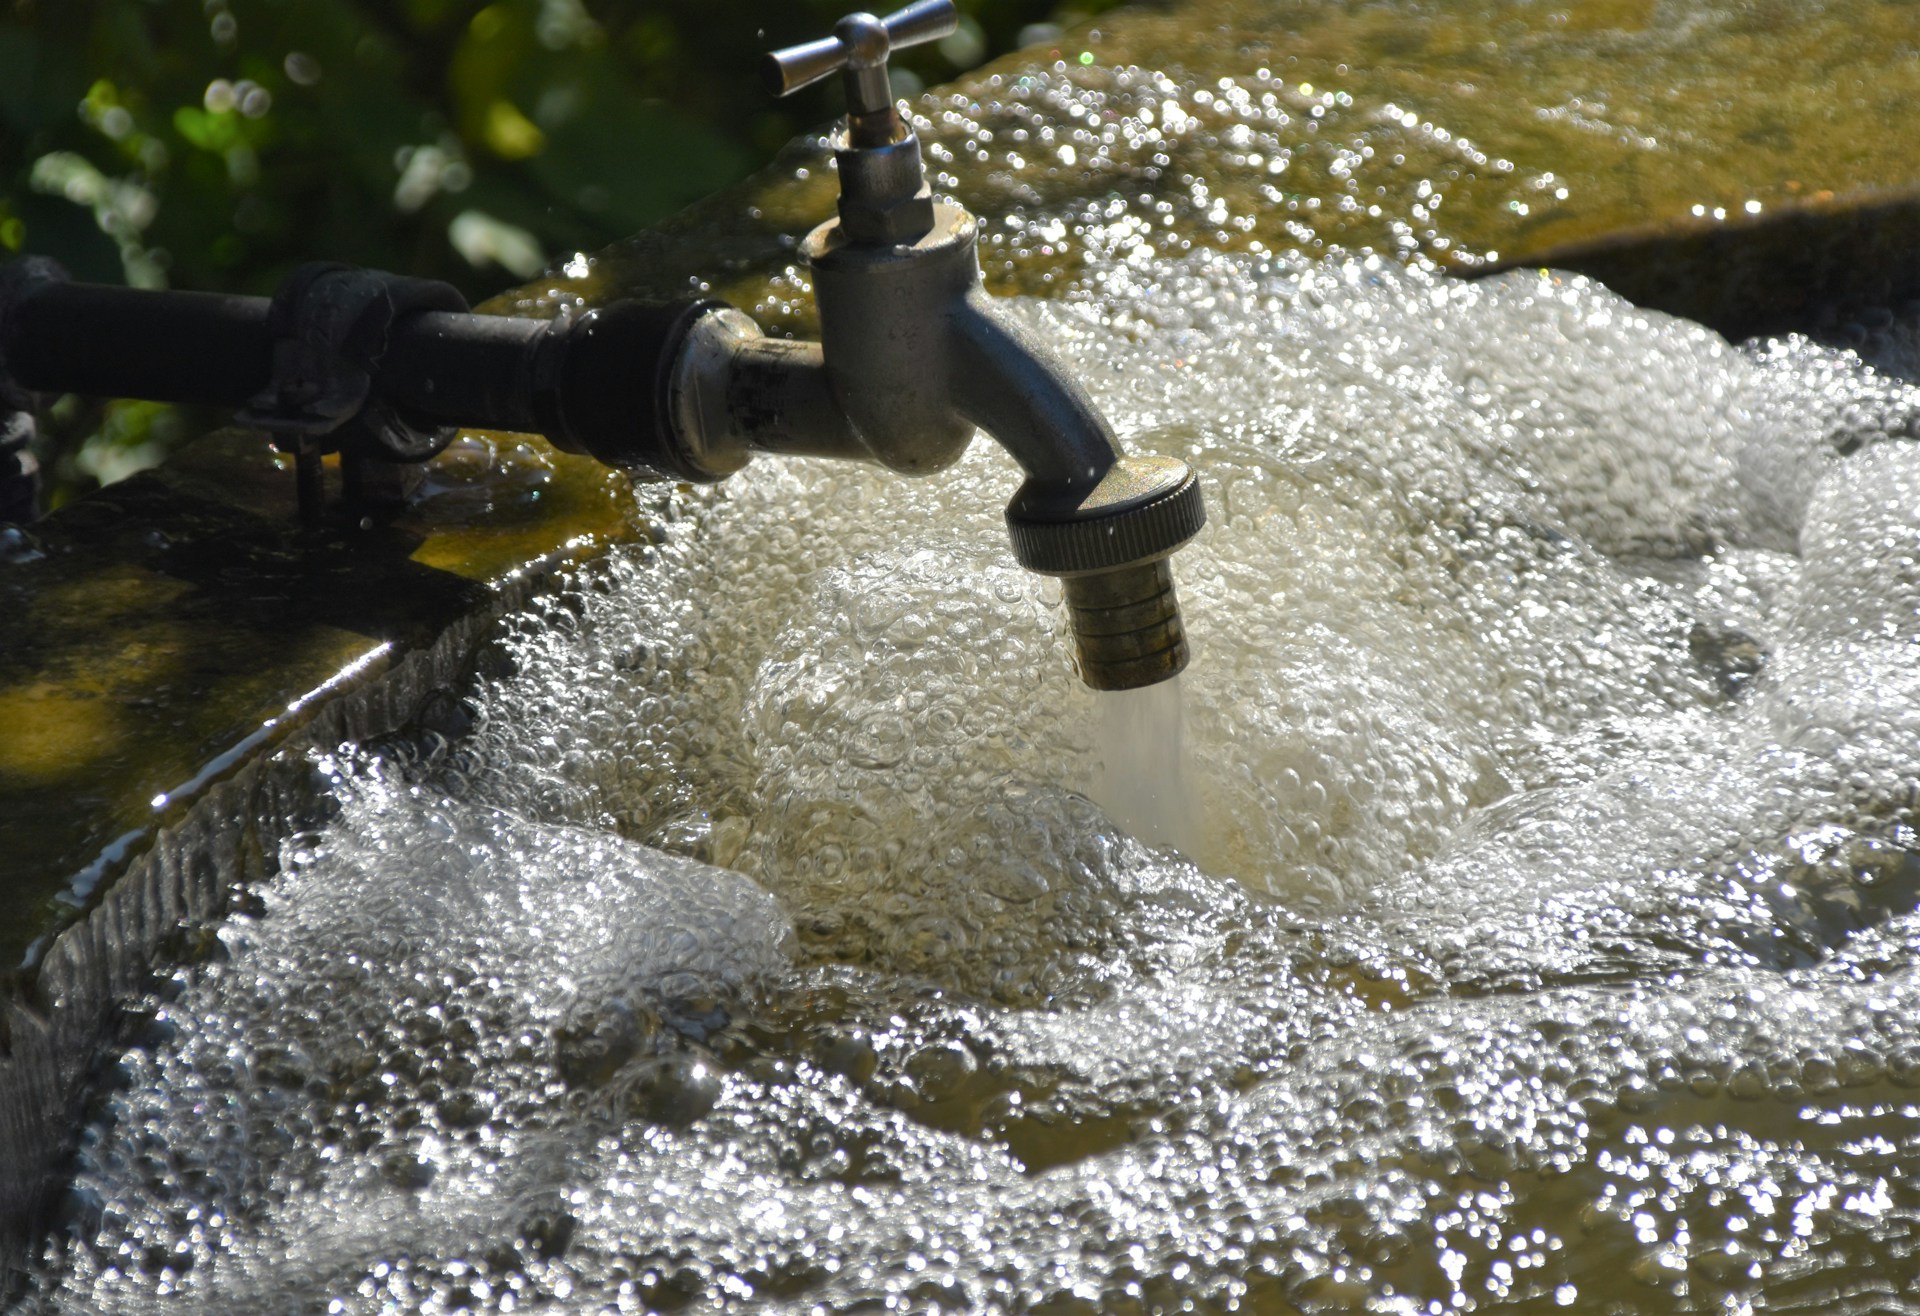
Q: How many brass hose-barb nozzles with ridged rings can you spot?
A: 1